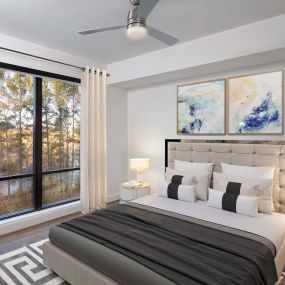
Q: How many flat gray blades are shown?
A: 3